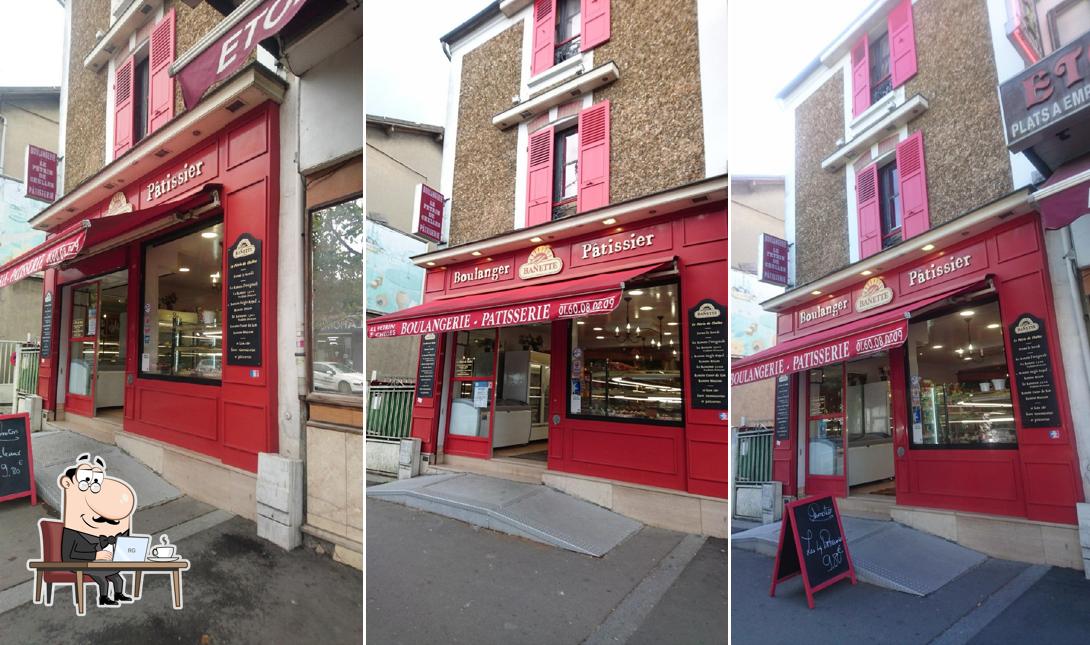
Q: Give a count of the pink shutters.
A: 10